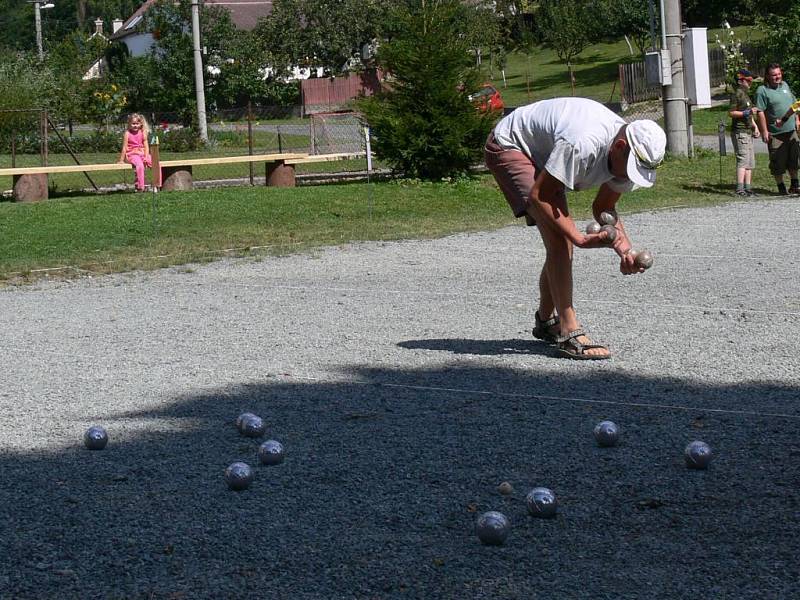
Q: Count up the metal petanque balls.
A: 14